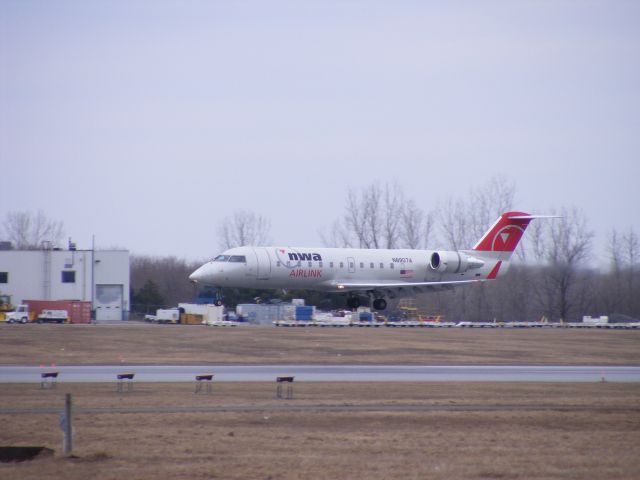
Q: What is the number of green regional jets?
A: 0